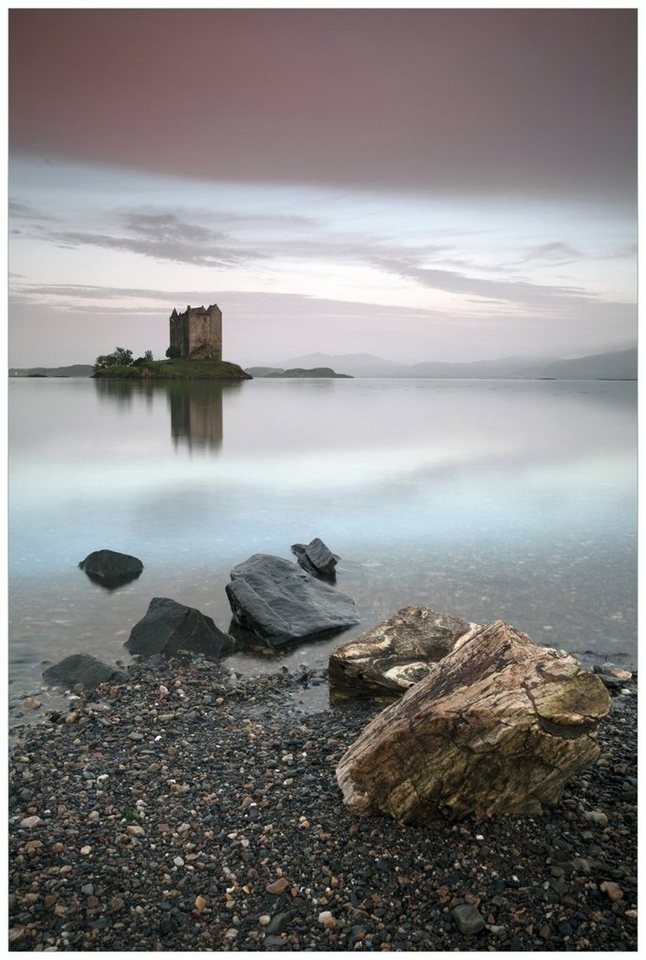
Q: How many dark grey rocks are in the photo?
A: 5